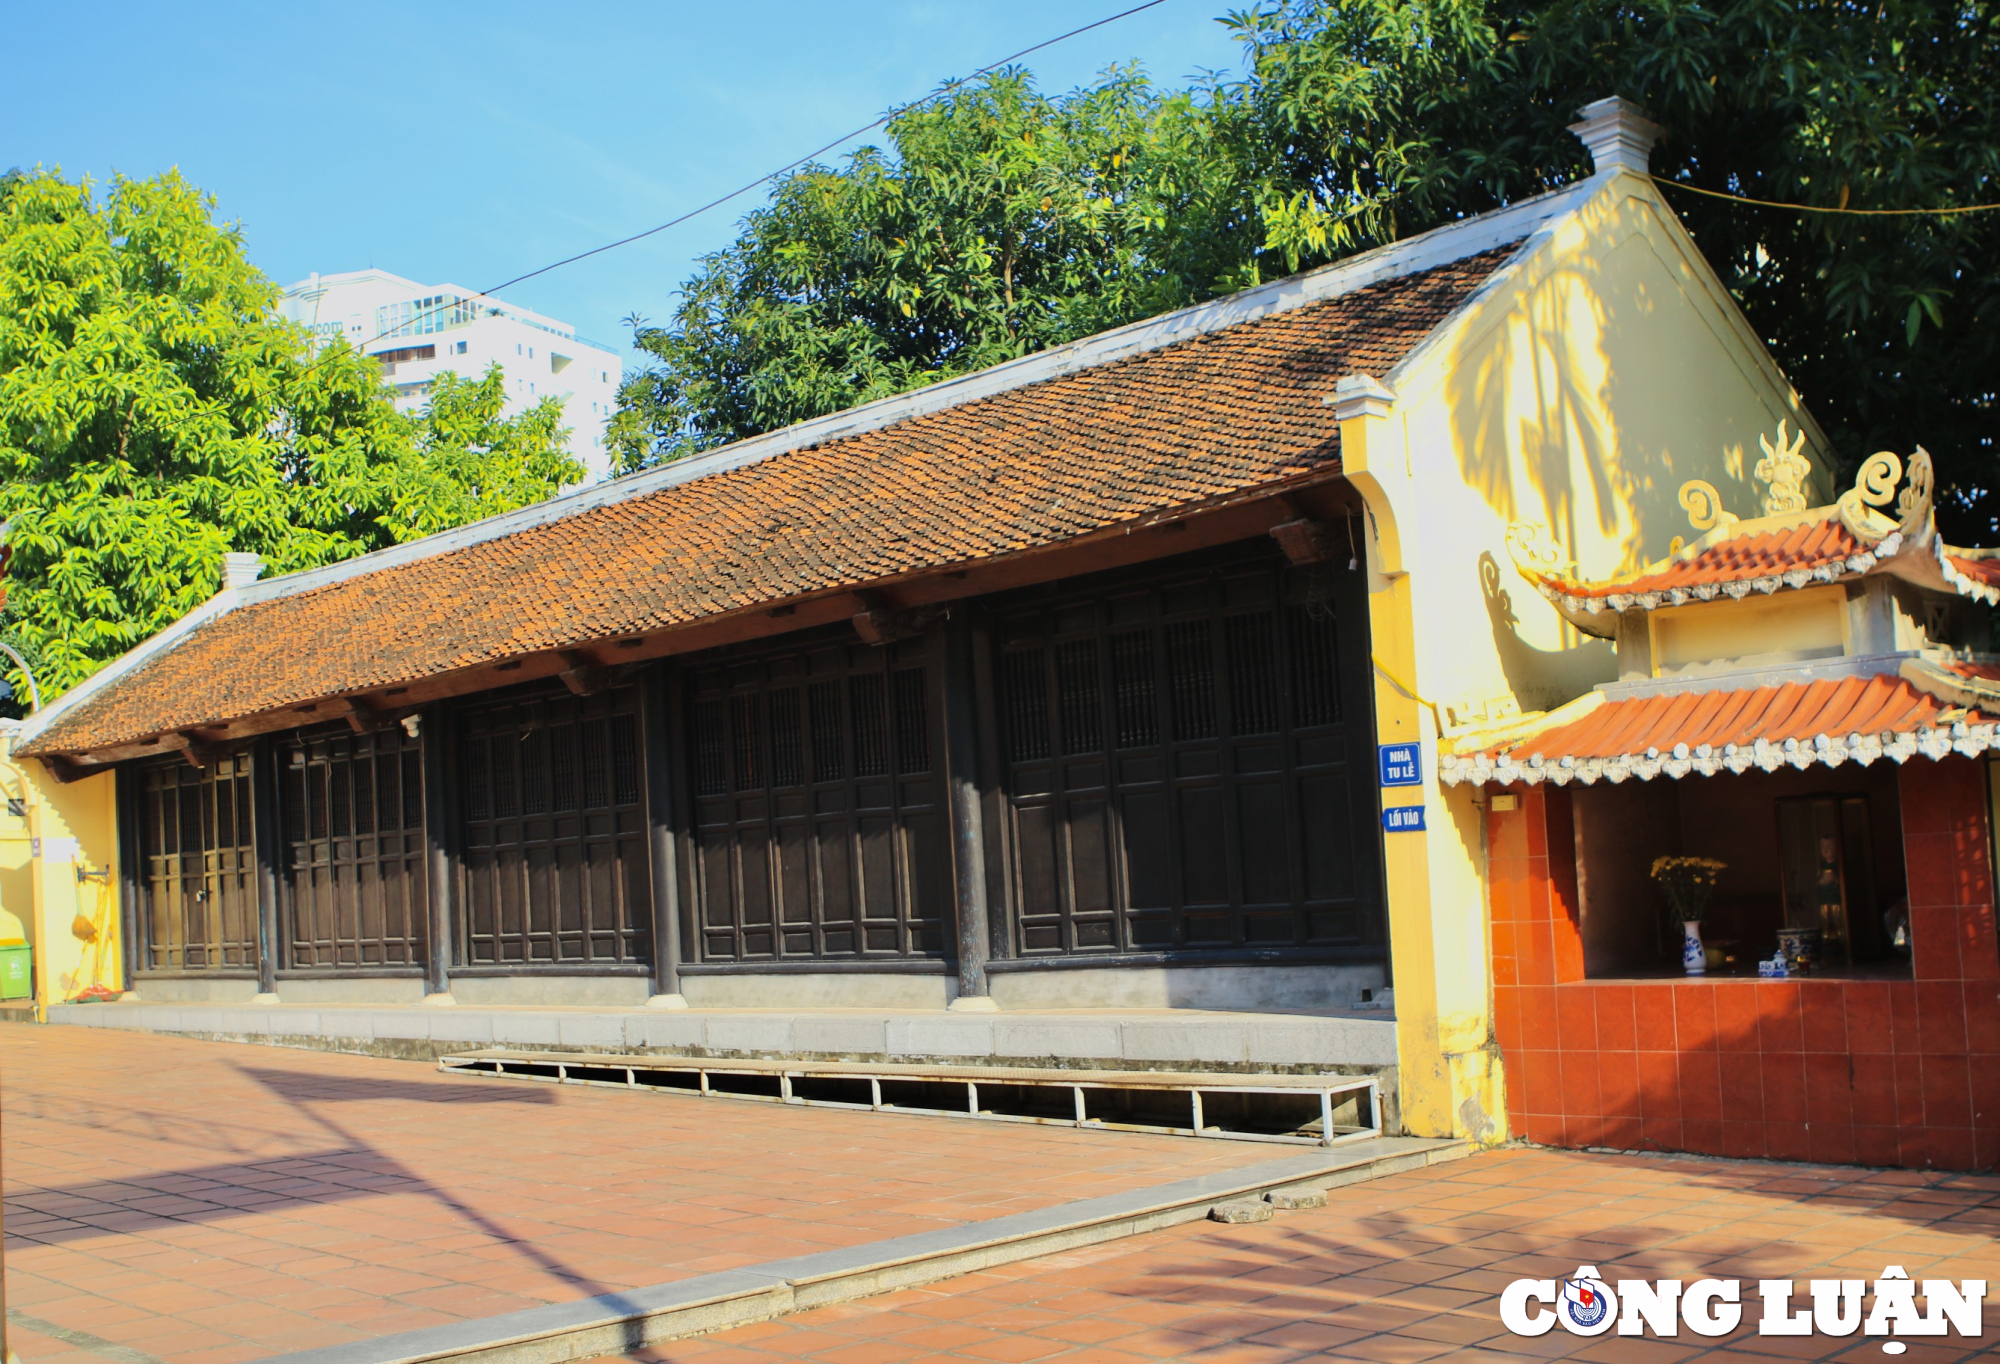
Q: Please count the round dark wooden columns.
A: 5